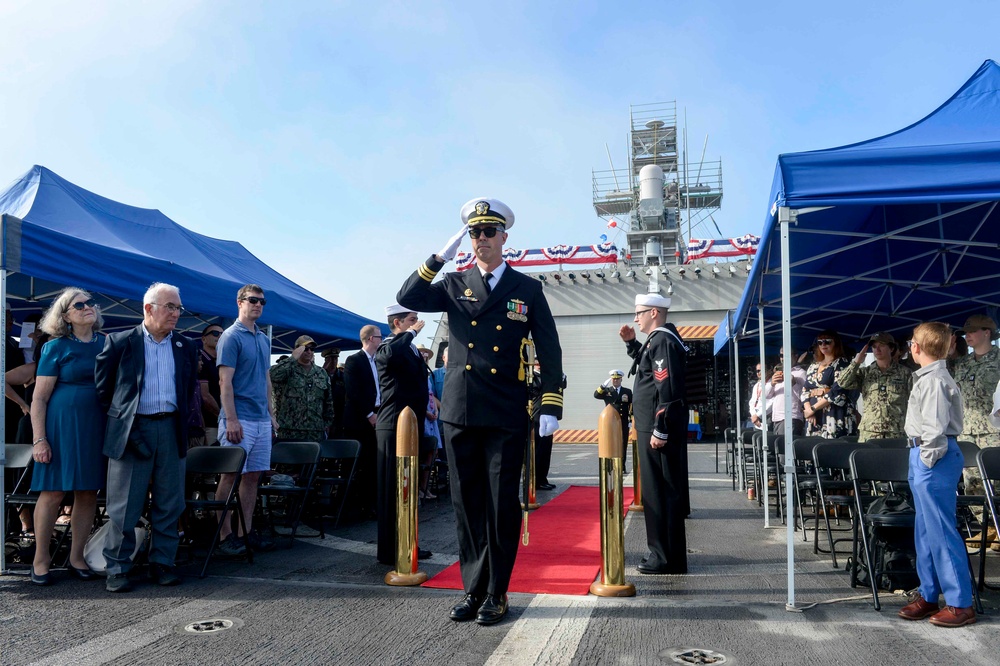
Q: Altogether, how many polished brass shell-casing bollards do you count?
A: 4